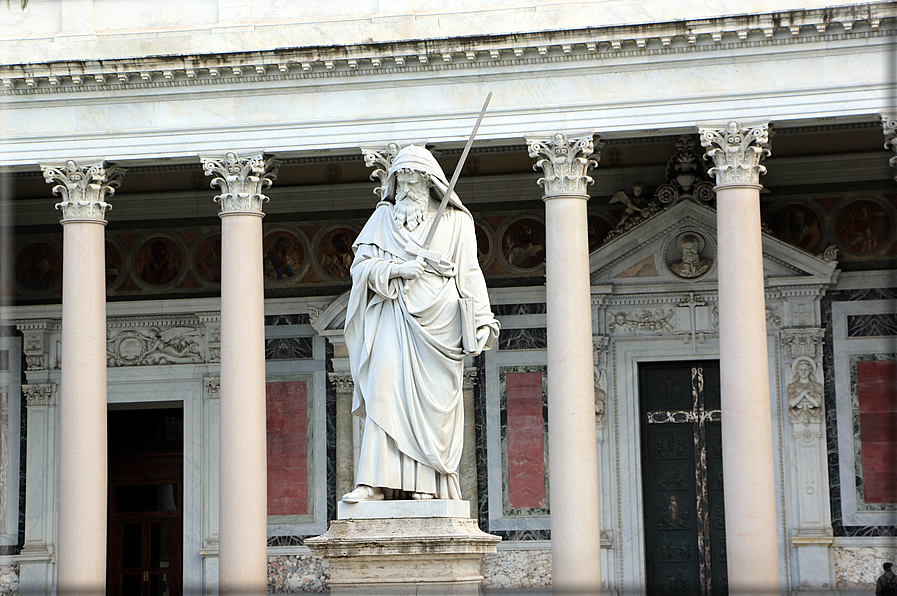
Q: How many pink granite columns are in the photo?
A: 4